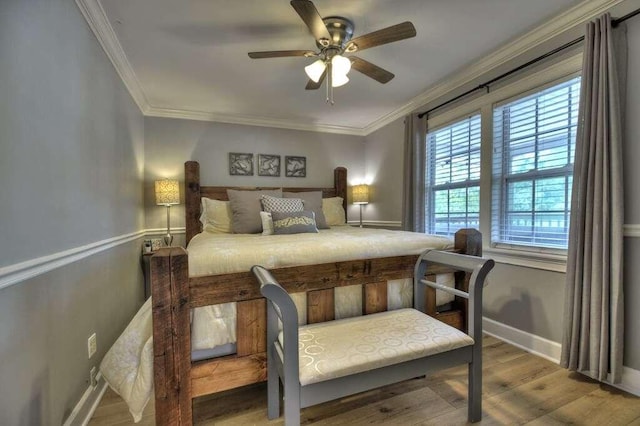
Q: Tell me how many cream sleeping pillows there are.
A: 2